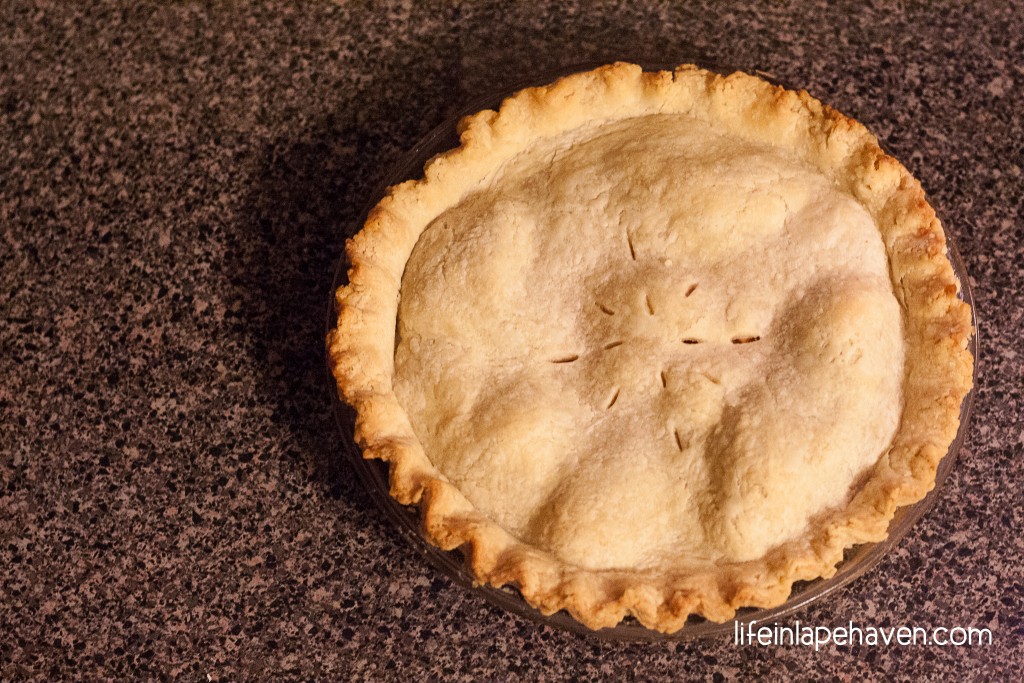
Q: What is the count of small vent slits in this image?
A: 12